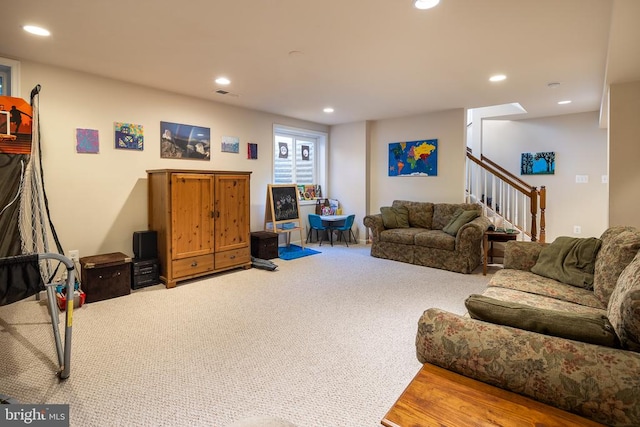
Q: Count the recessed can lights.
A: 6